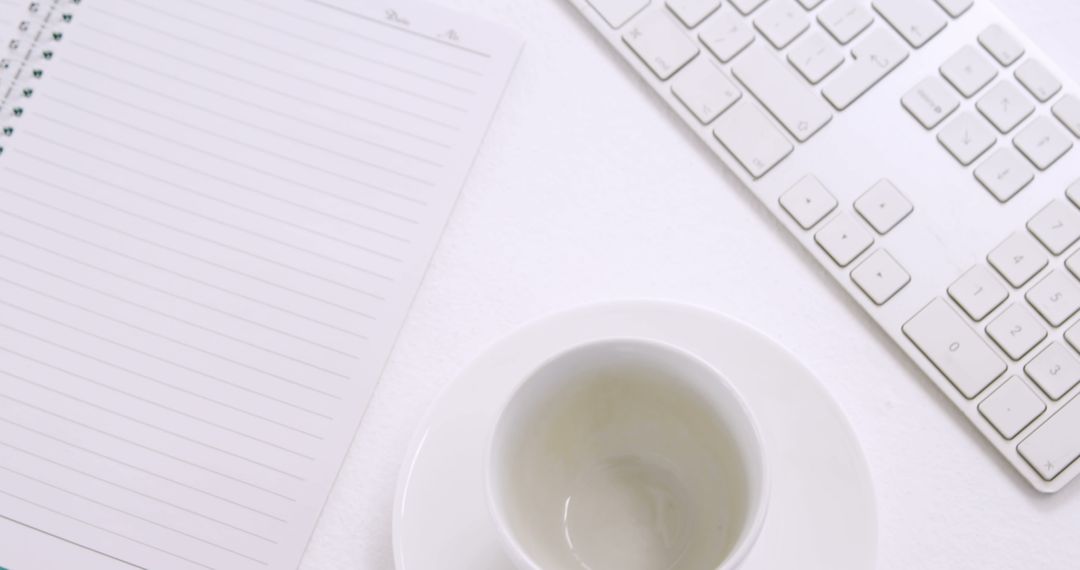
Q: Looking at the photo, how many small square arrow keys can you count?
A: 4